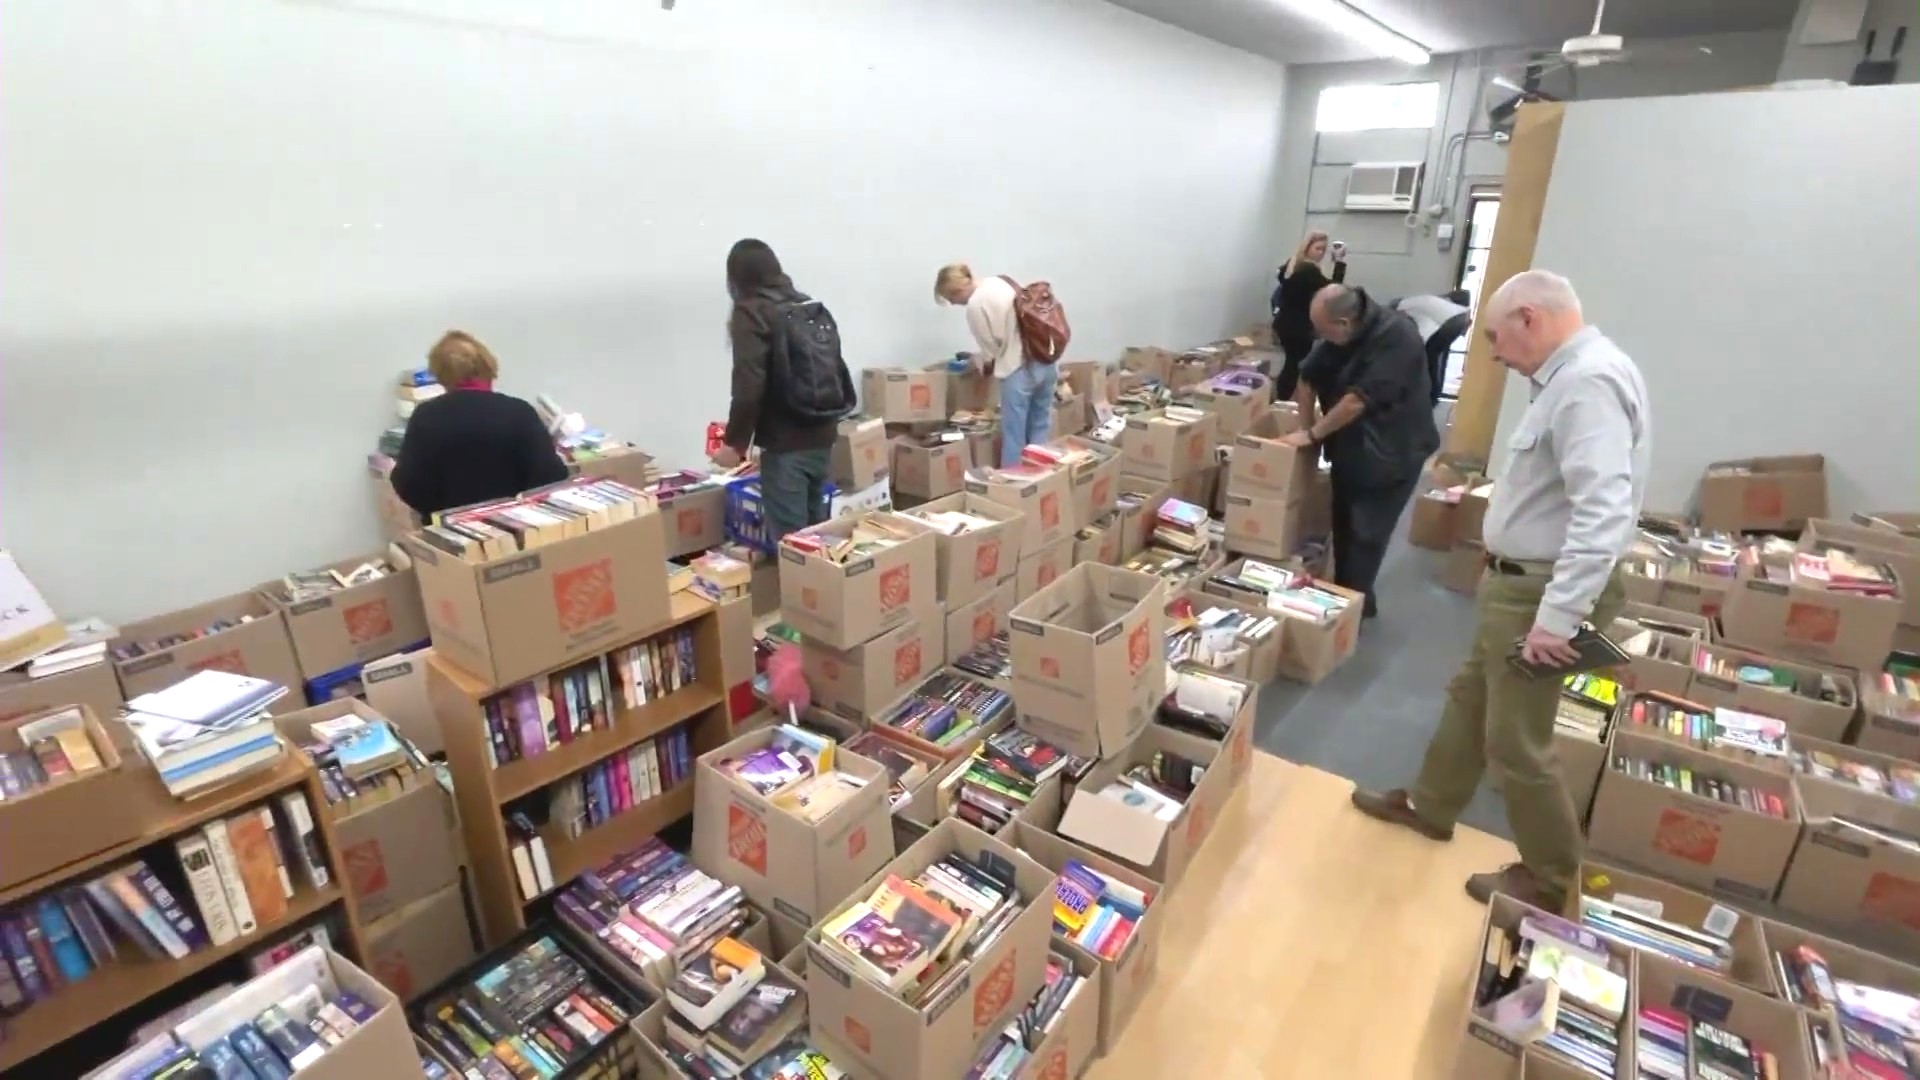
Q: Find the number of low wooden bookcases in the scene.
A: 2